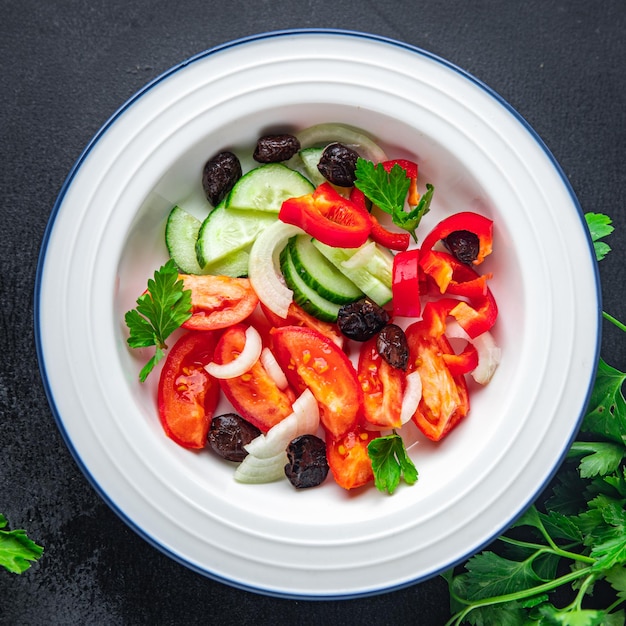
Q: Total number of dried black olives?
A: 8